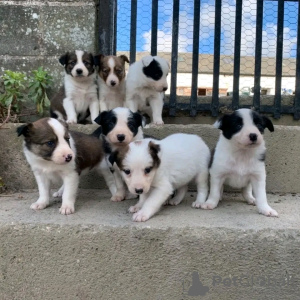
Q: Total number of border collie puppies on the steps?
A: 7